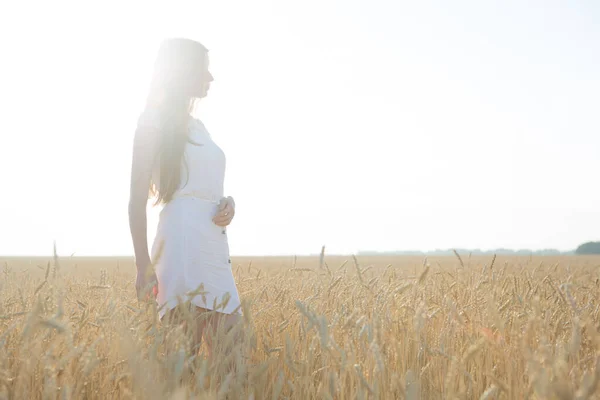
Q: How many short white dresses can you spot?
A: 1